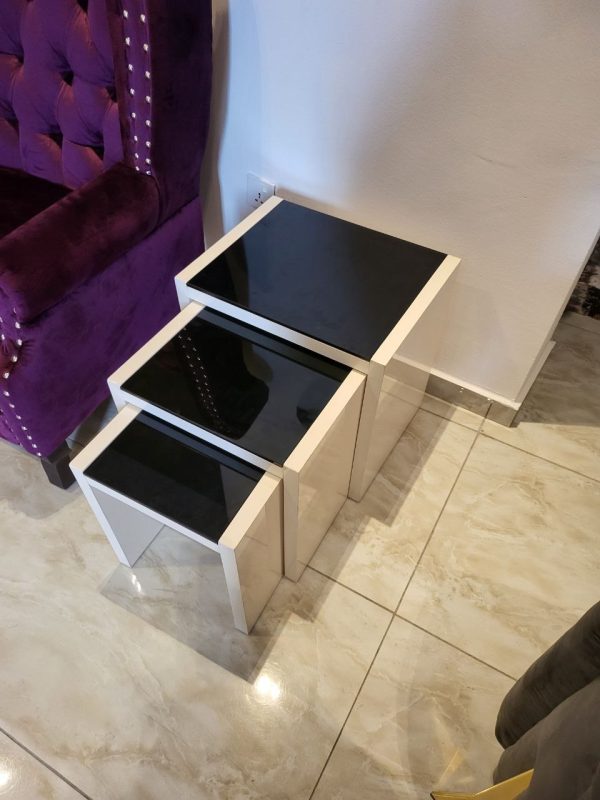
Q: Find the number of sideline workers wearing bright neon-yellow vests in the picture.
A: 0